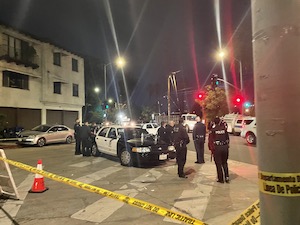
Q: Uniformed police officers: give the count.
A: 8